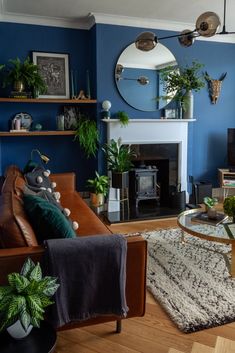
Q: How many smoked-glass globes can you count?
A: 3